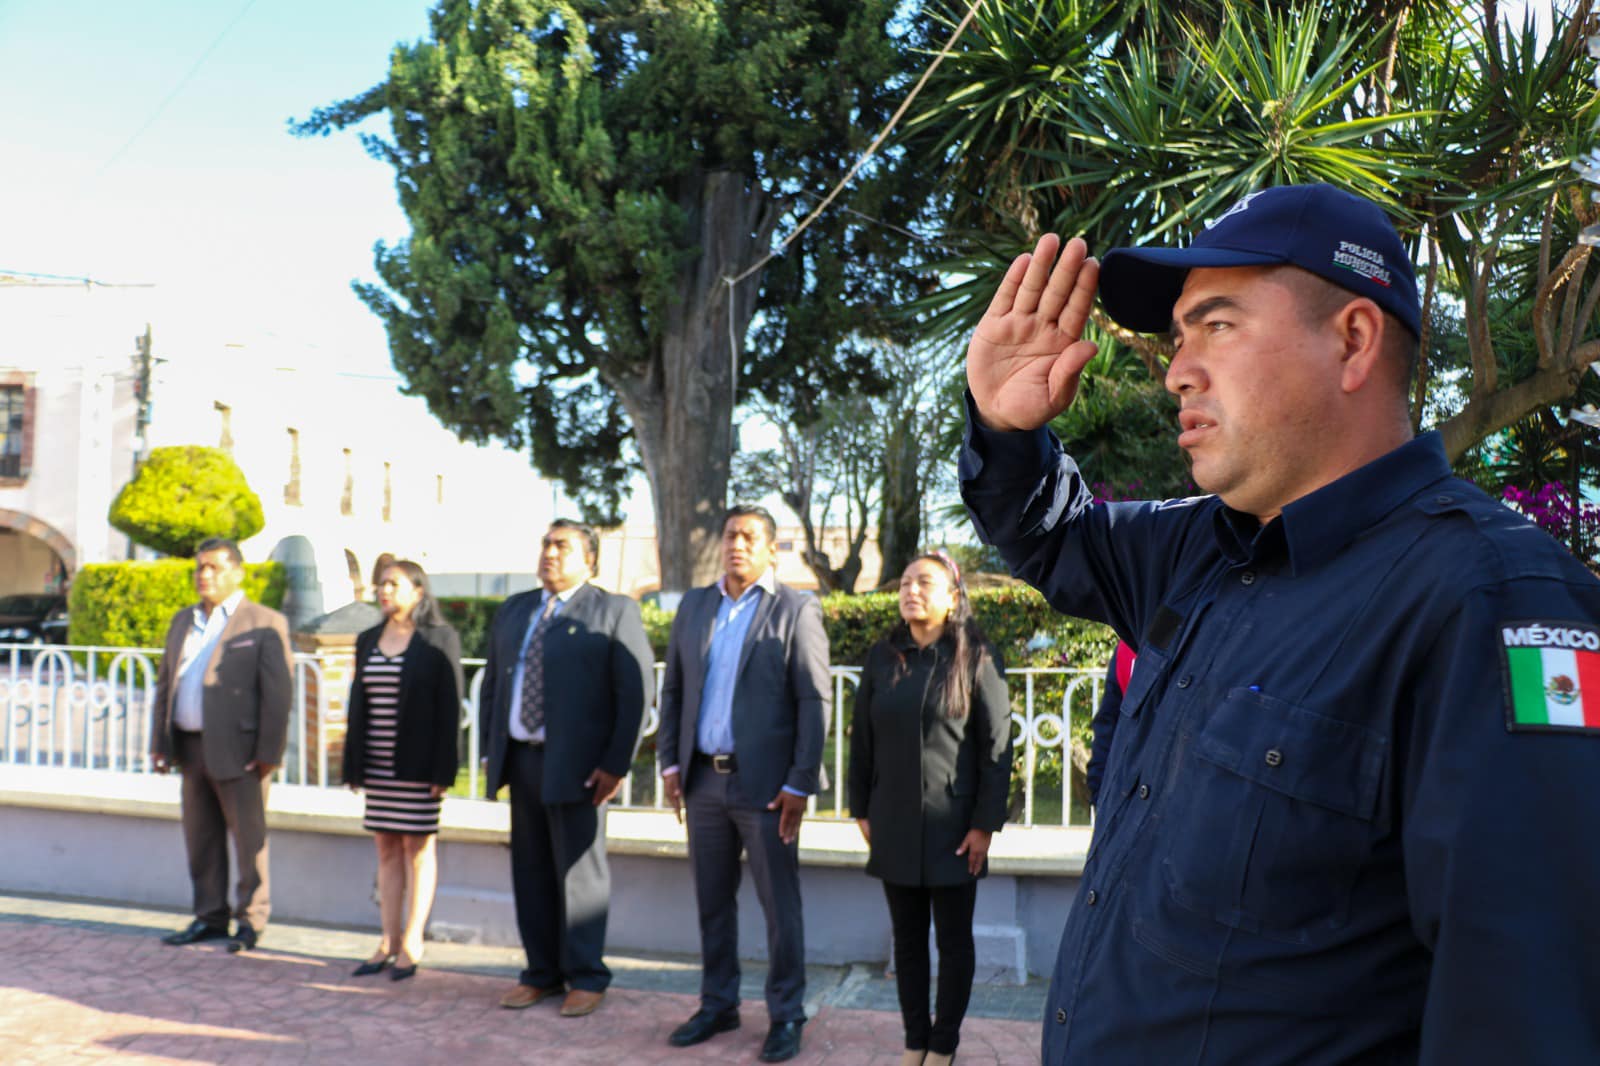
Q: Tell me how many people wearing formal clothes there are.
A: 5